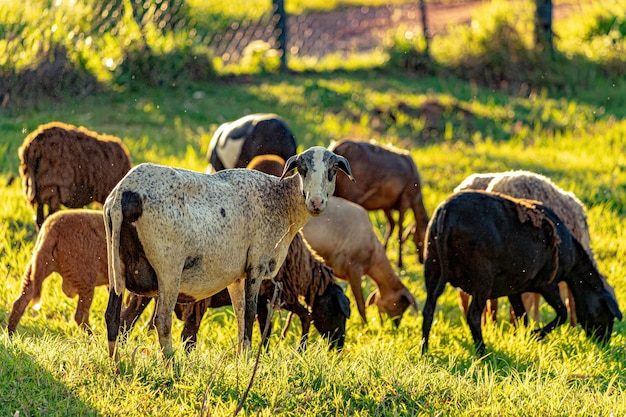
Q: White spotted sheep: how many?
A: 1